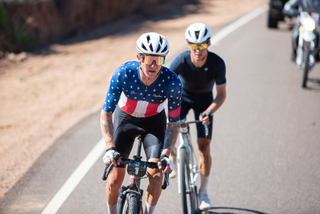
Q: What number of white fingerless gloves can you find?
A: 2